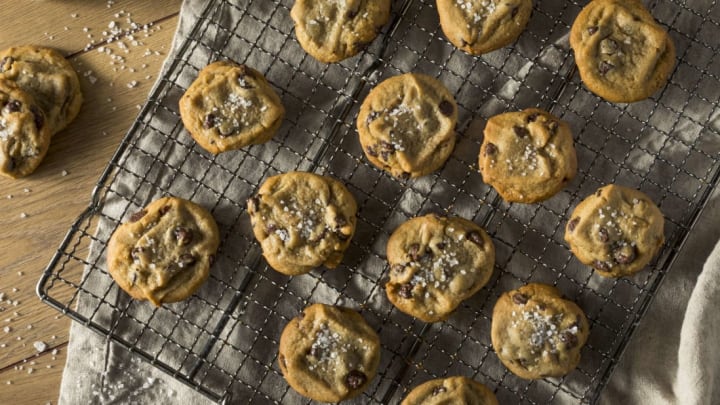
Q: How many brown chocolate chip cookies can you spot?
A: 15